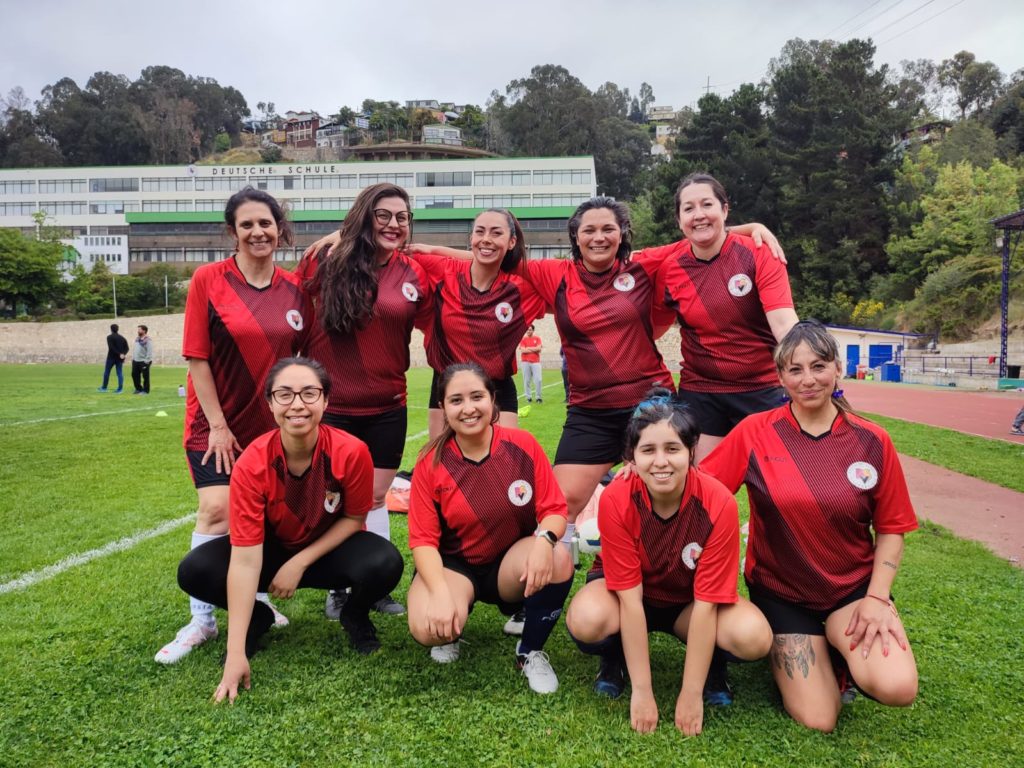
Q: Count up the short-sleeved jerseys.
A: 9